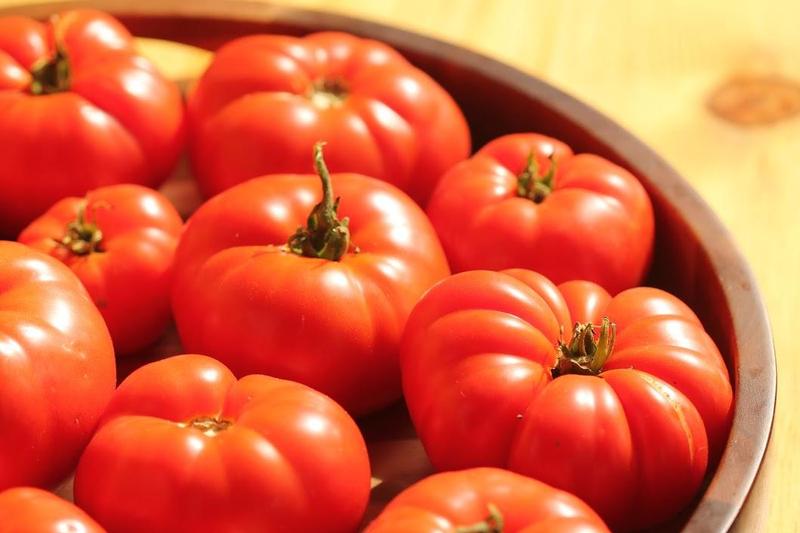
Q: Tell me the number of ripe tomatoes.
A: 10